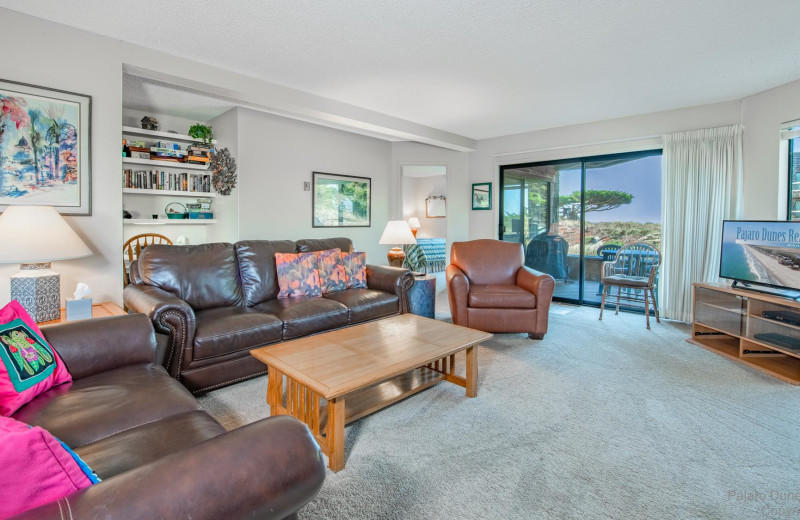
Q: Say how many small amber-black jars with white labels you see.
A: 0